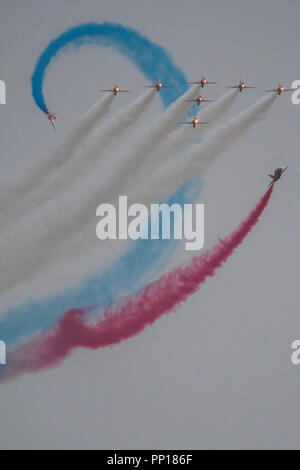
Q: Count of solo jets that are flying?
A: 2